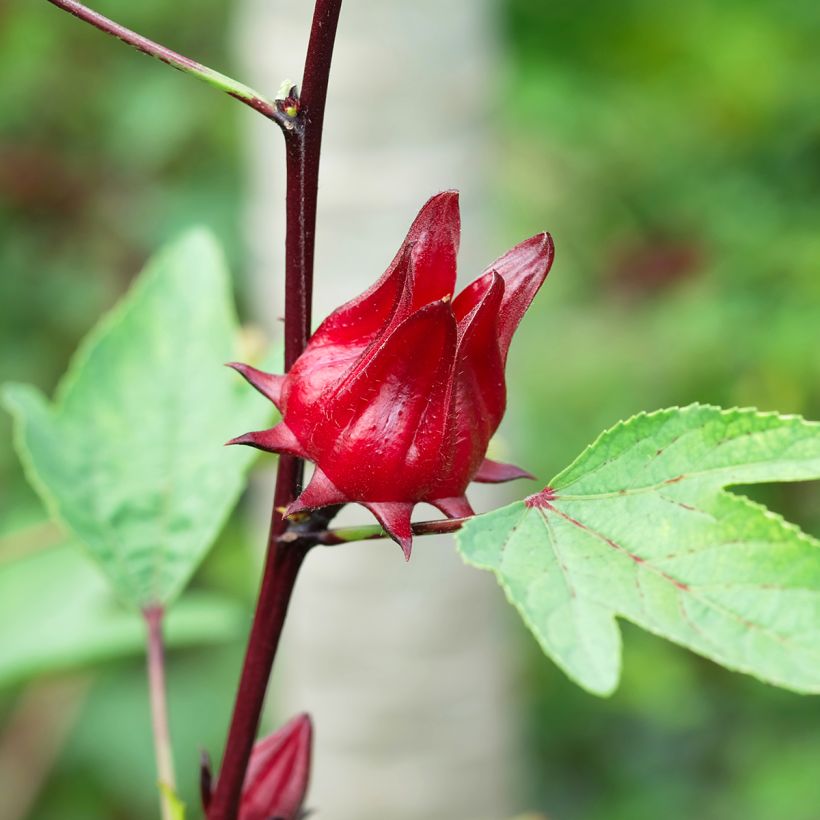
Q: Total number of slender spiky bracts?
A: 6